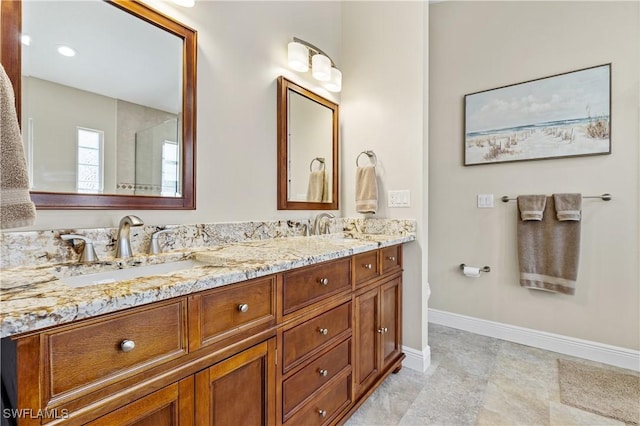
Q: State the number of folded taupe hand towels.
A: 2